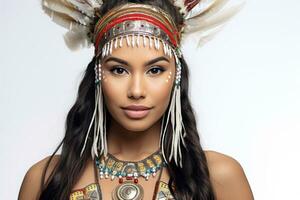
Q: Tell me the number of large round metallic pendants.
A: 1